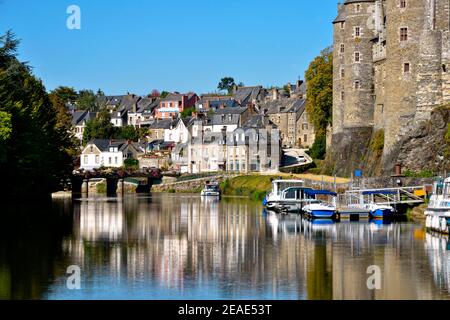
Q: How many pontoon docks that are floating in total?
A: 1